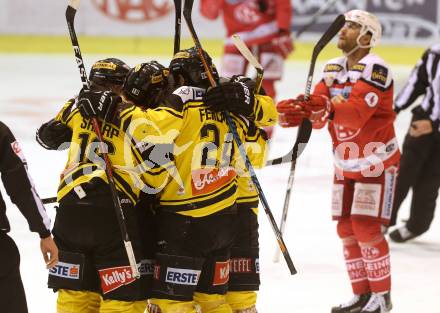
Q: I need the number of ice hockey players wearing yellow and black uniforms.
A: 4